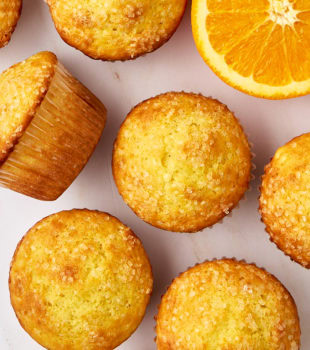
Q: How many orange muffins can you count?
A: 7